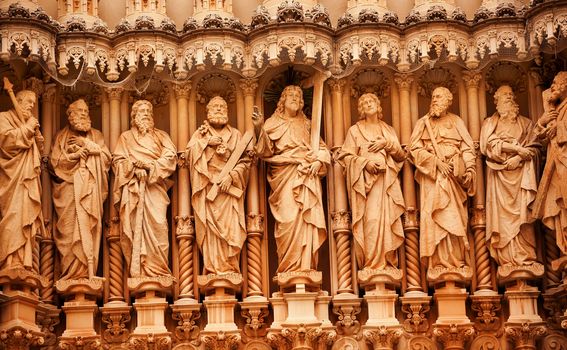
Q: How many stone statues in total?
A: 9